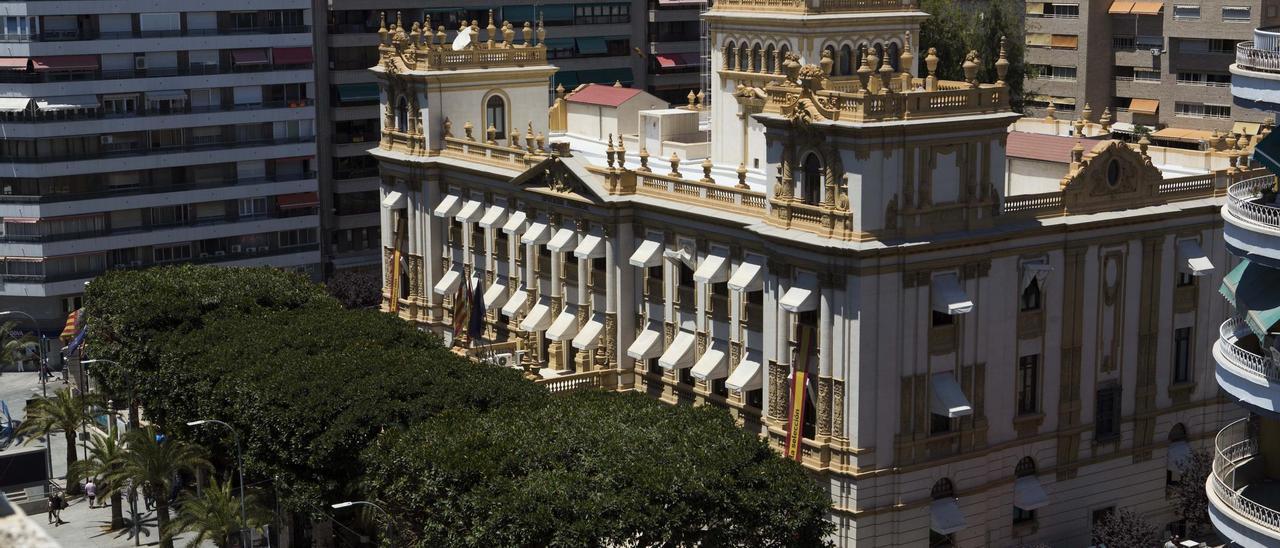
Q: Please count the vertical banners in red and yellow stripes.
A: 2